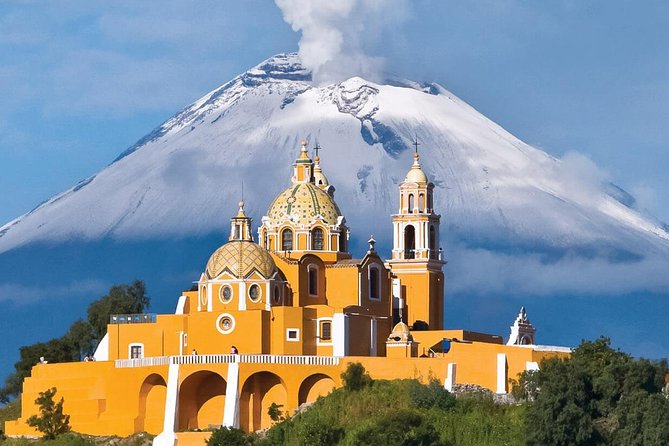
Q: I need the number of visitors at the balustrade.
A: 2